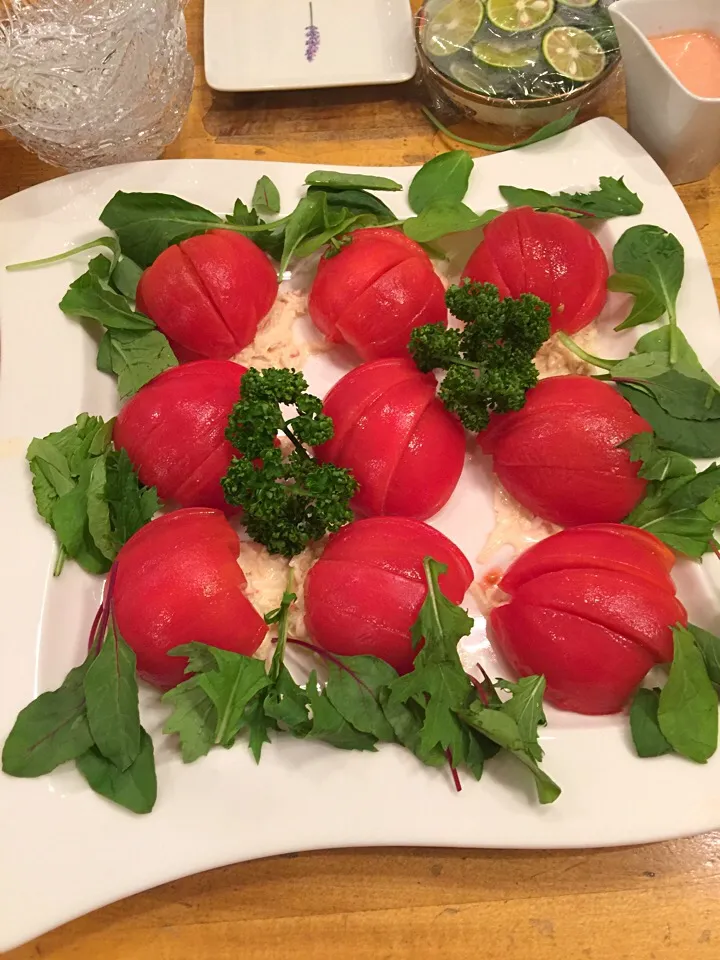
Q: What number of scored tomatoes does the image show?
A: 9